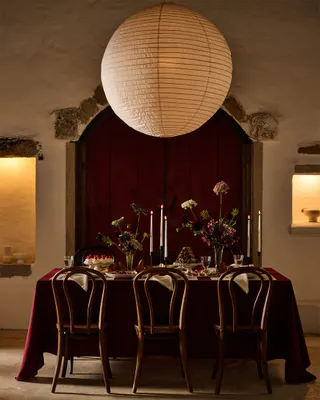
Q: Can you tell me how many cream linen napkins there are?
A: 3